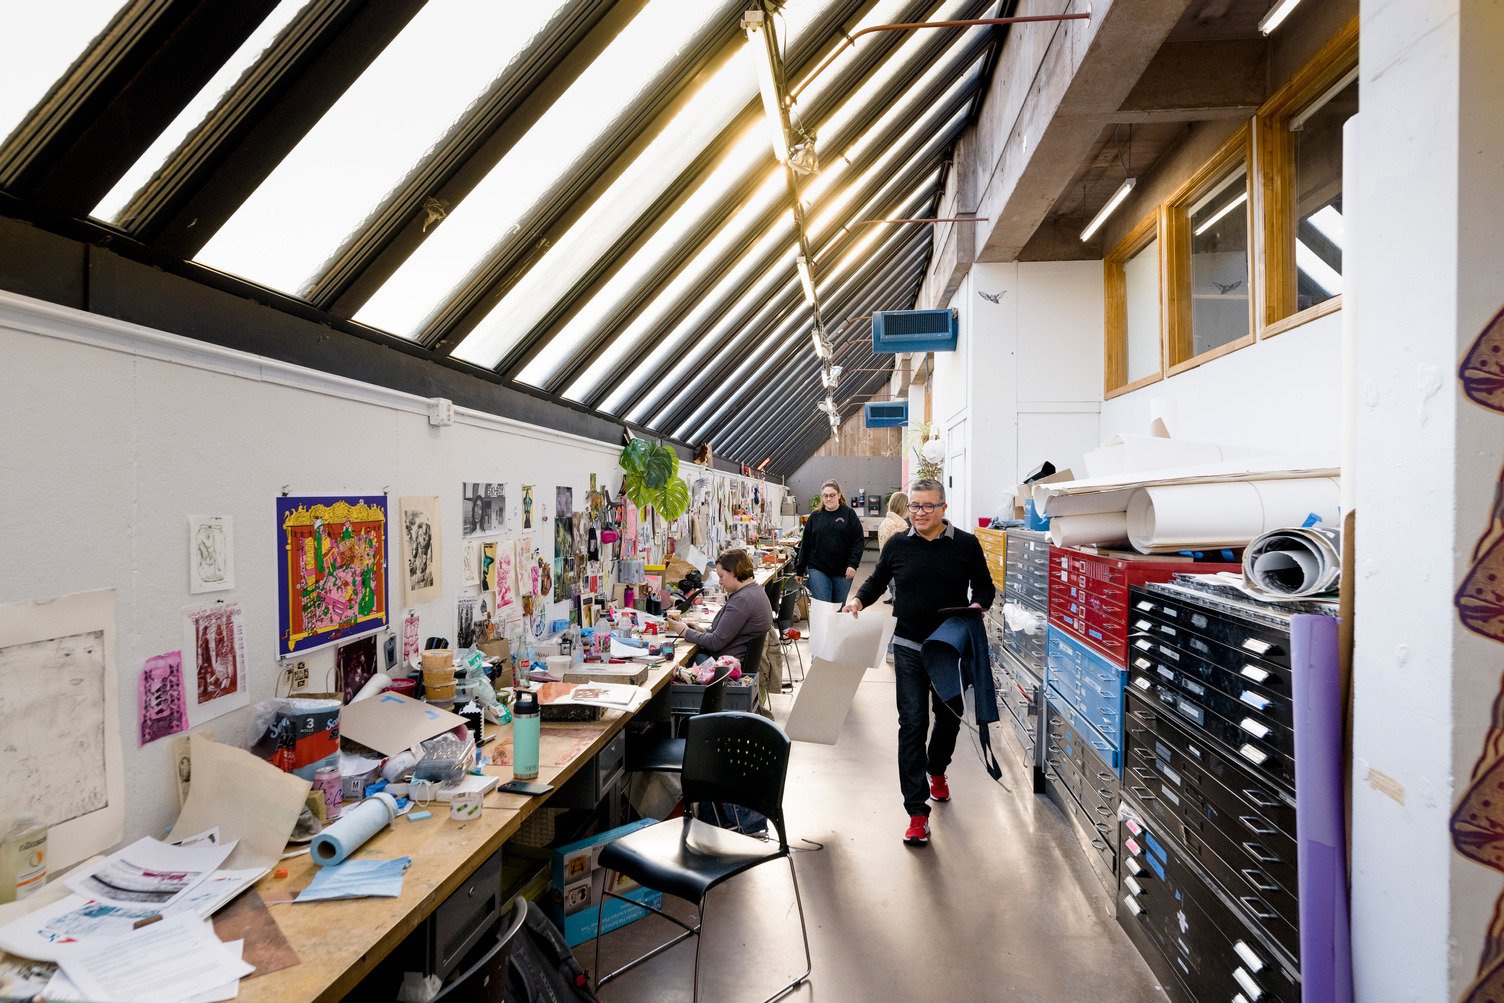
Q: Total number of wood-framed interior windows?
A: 3